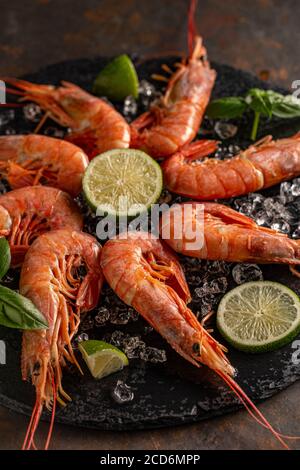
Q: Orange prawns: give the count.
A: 8